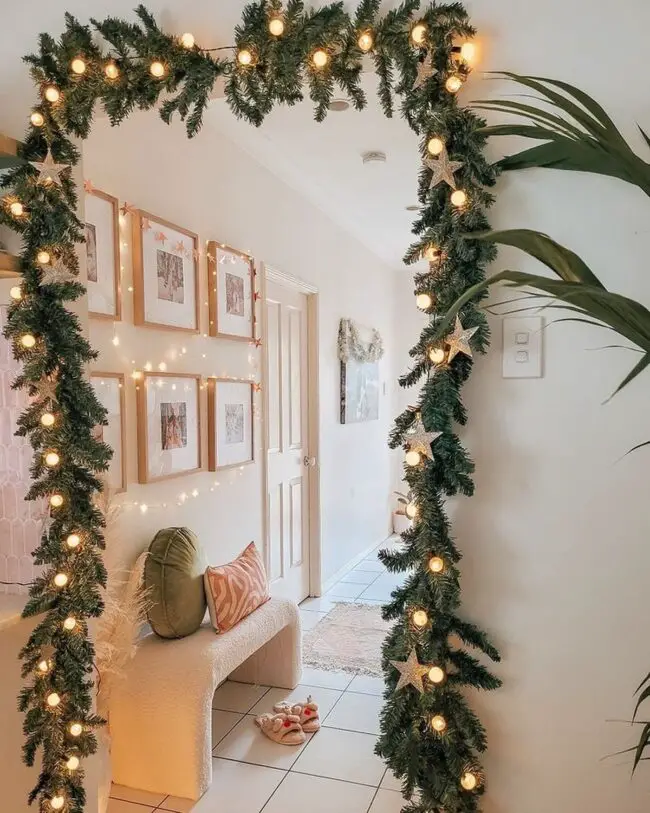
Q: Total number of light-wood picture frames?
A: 6